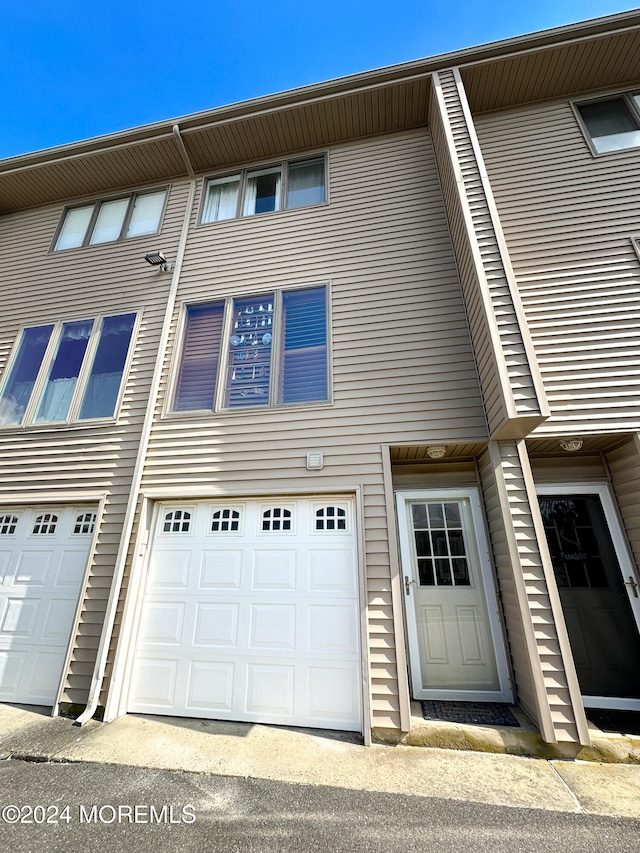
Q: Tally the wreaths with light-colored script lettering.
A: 1